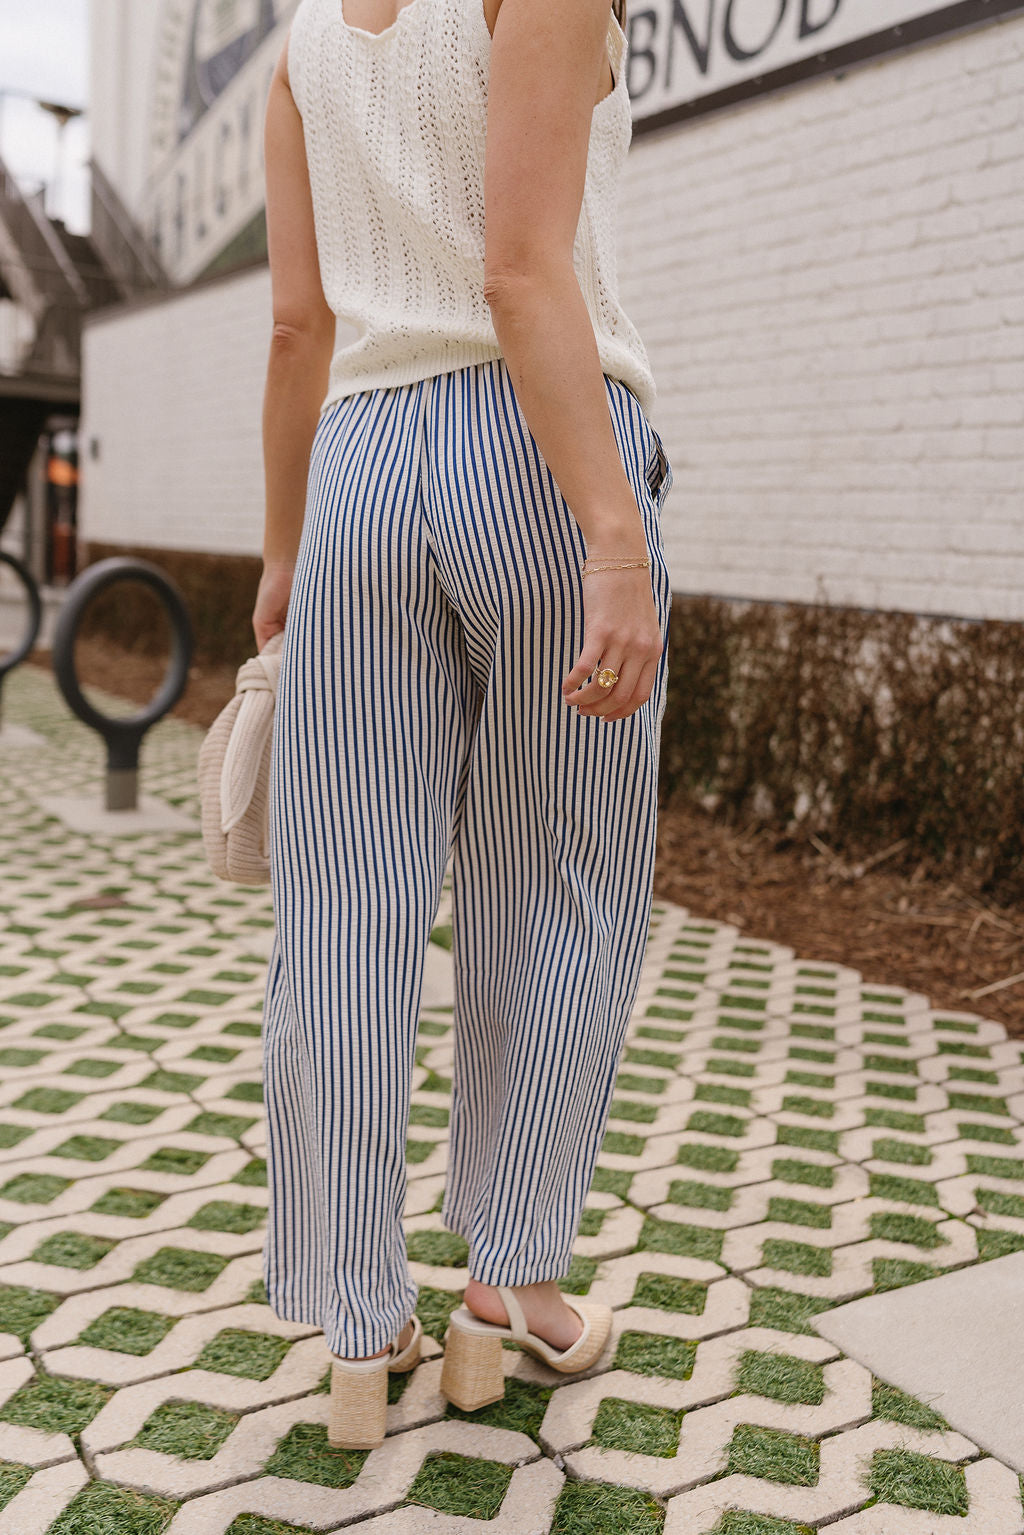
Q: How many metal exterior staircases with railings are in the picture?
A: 1